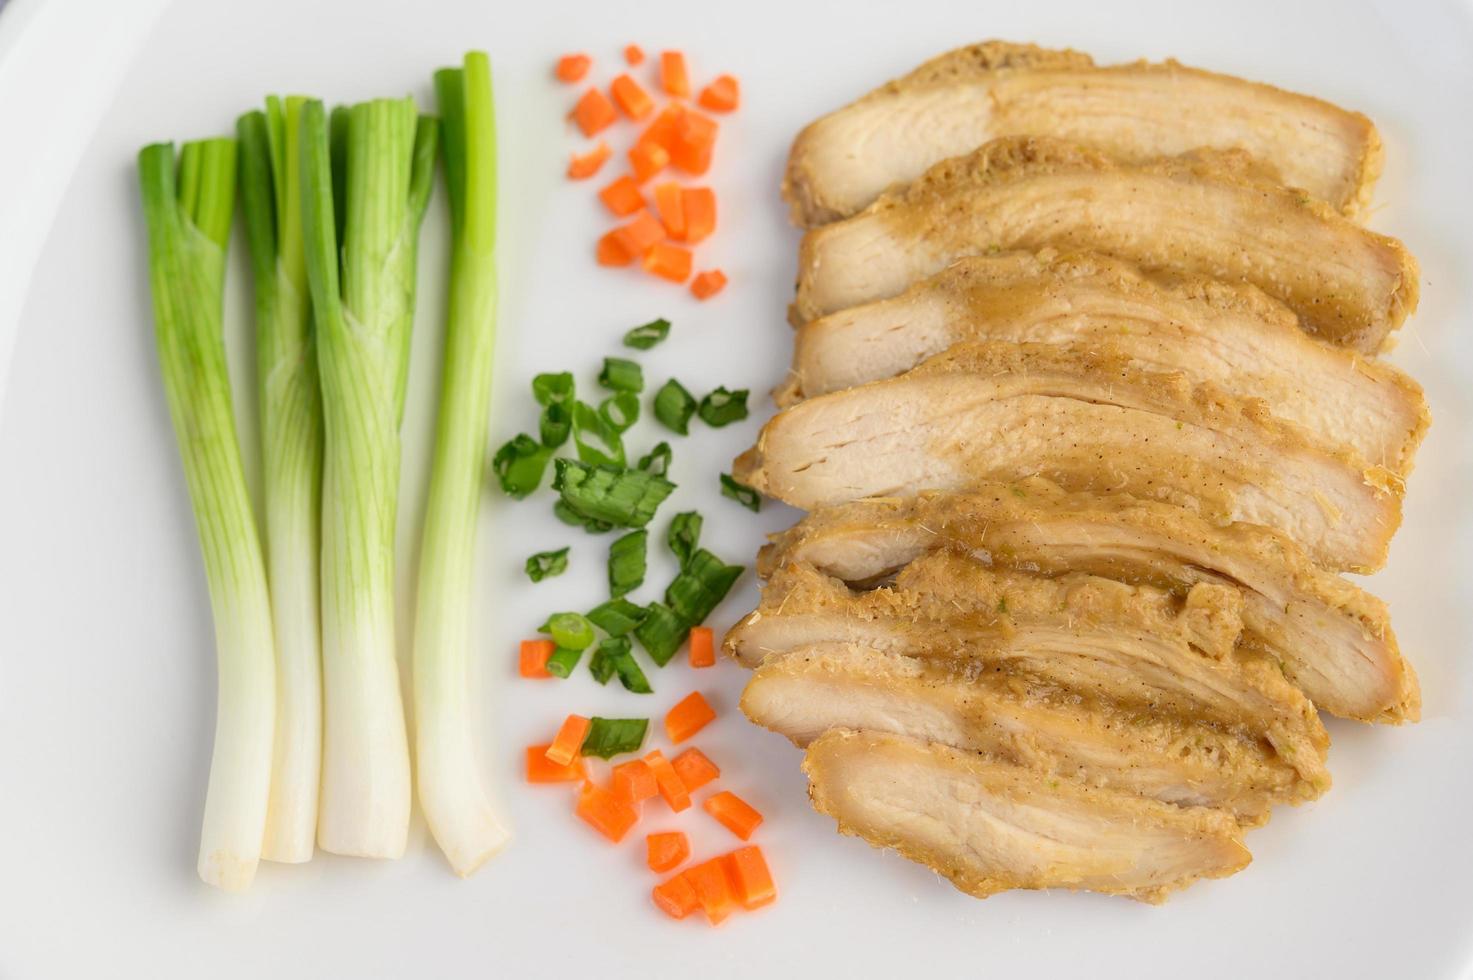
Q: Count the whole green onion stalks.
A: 4